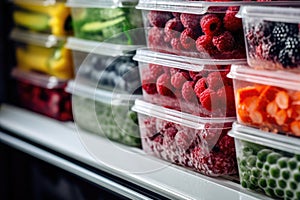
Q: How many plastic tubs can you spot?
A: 12